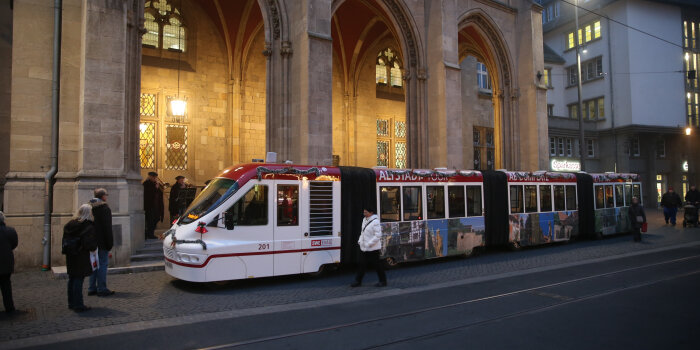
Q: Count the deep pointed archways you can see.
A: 3